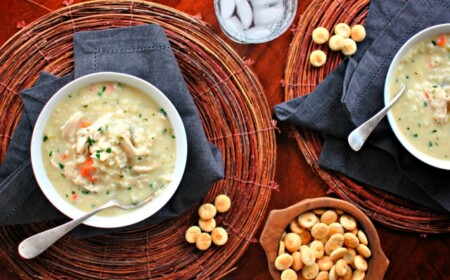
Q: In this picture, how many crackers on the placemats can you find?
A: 12